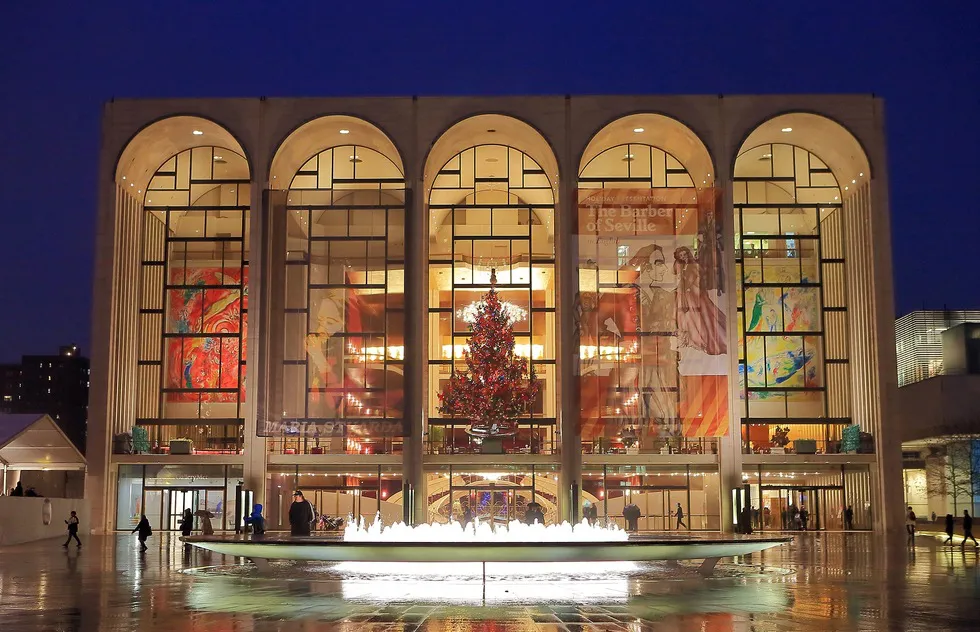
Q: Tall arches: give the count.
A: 5